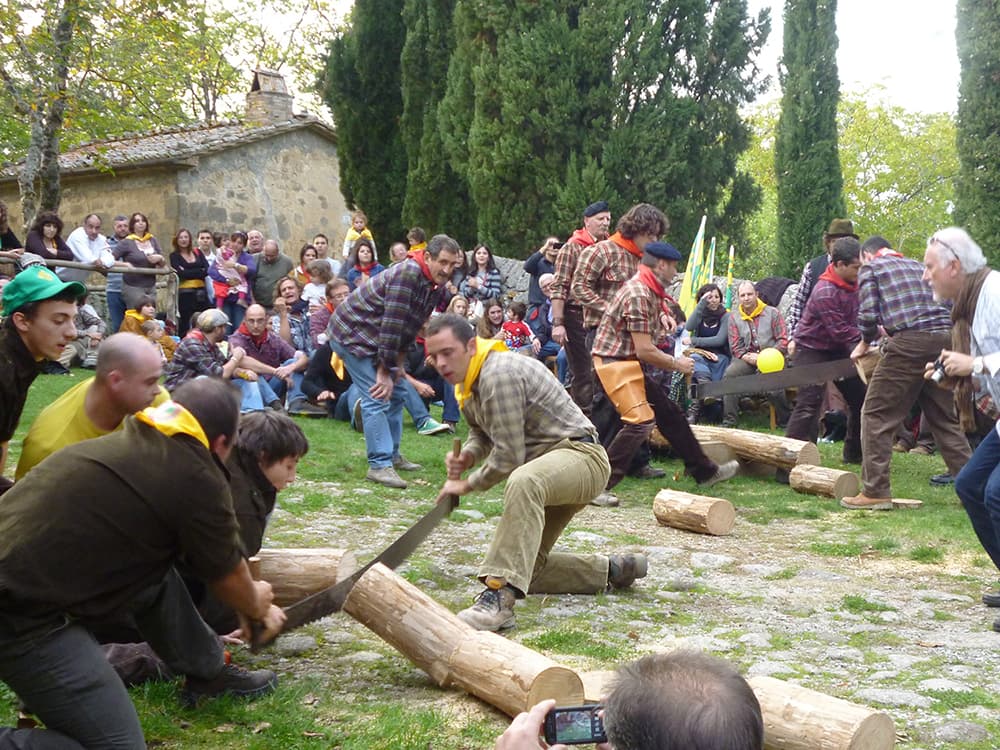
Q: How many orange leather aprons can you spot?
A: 1